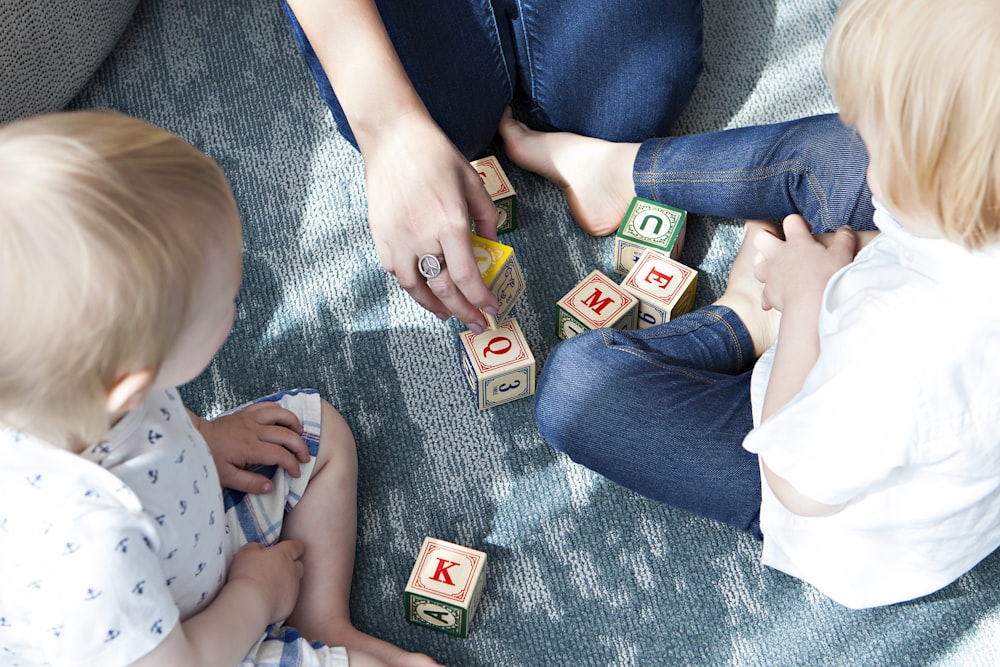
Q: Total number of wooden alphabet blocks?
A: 7